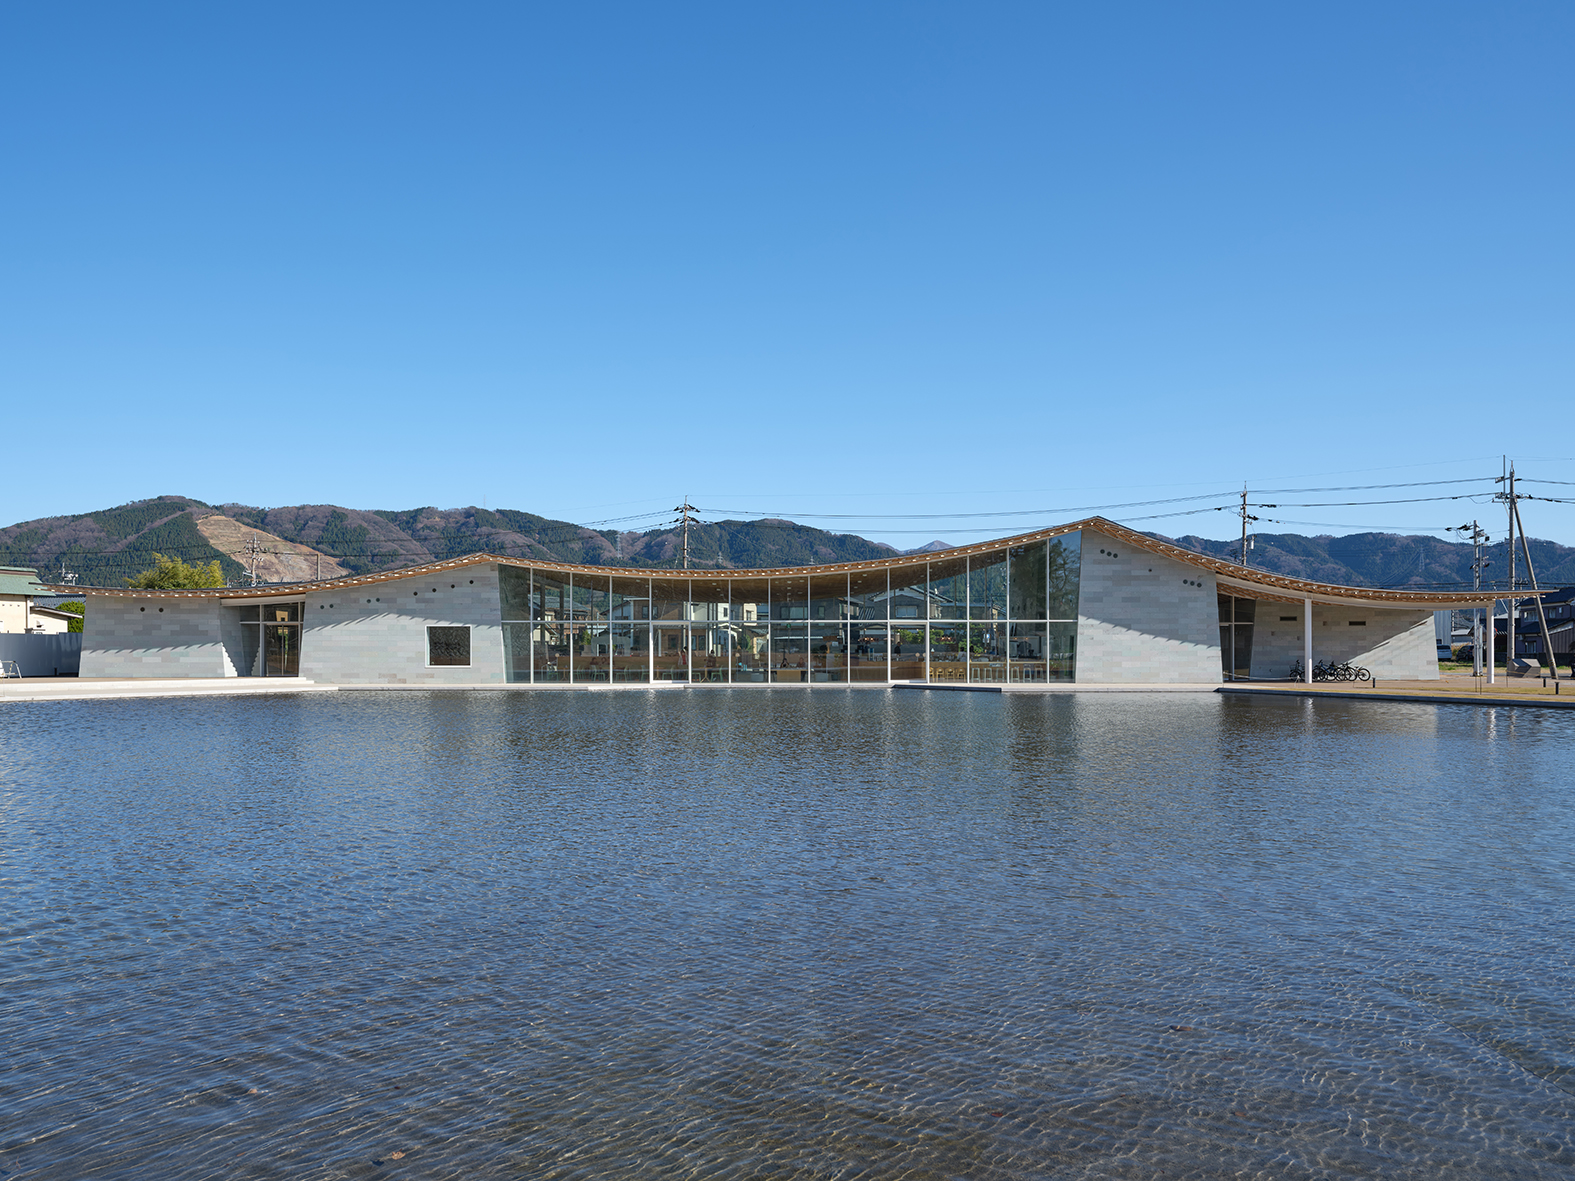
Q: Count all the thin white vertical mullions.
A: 14